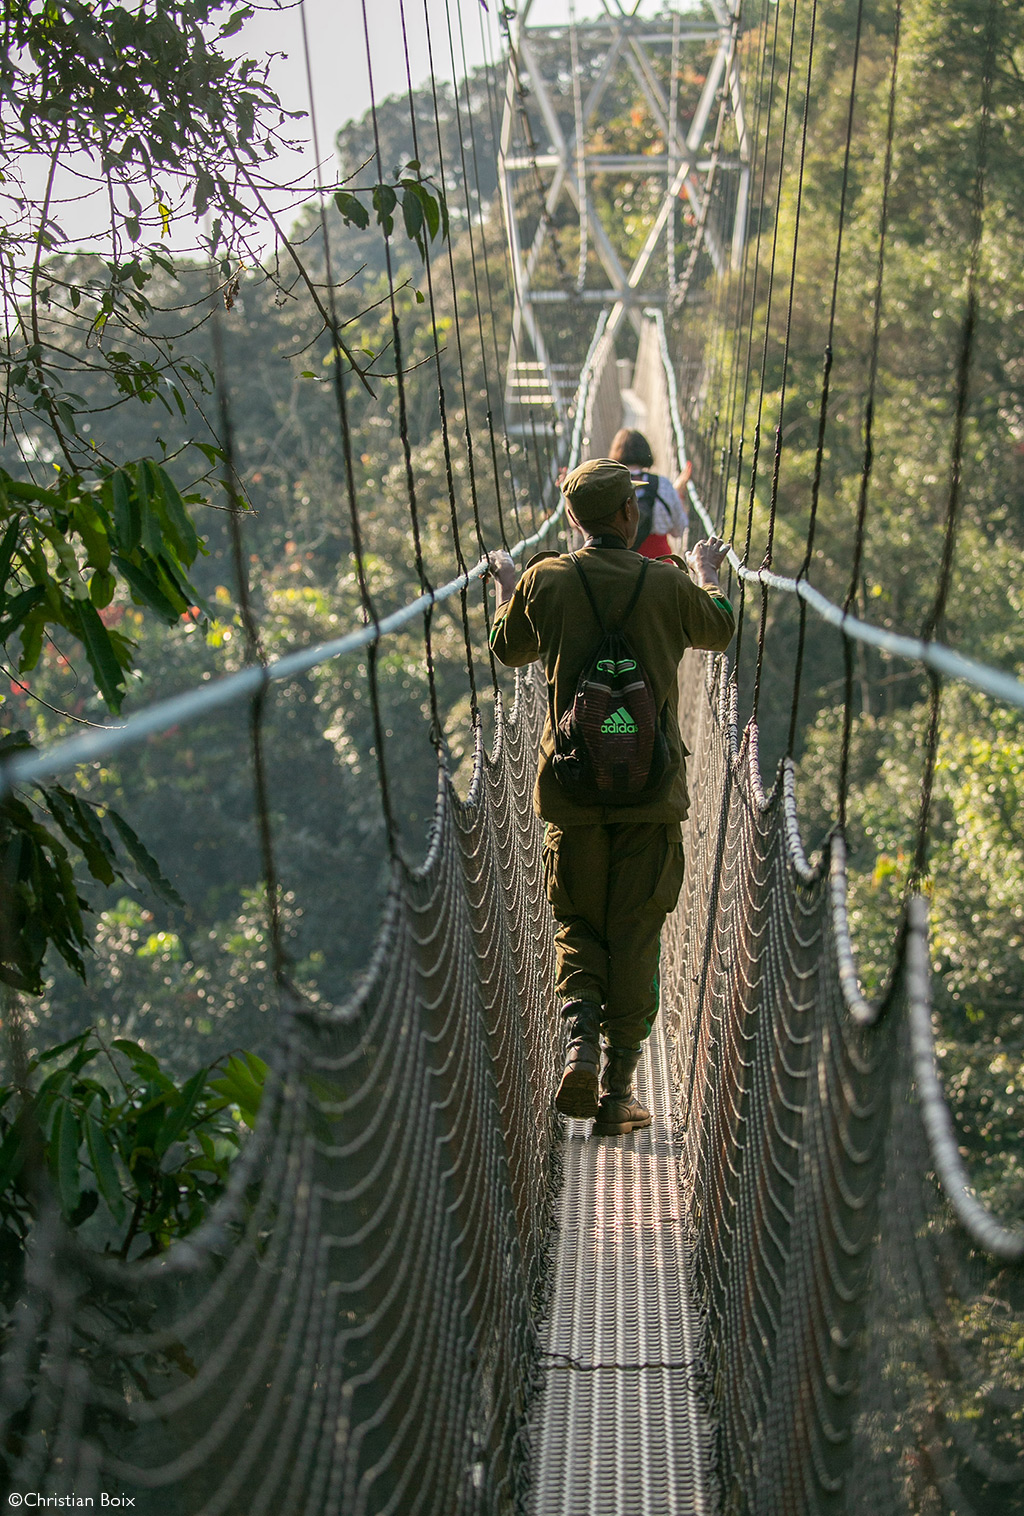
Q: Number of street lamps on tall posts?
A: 0